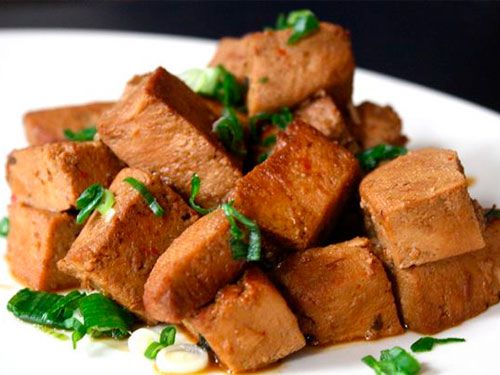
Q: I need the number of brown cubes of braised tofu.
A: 15